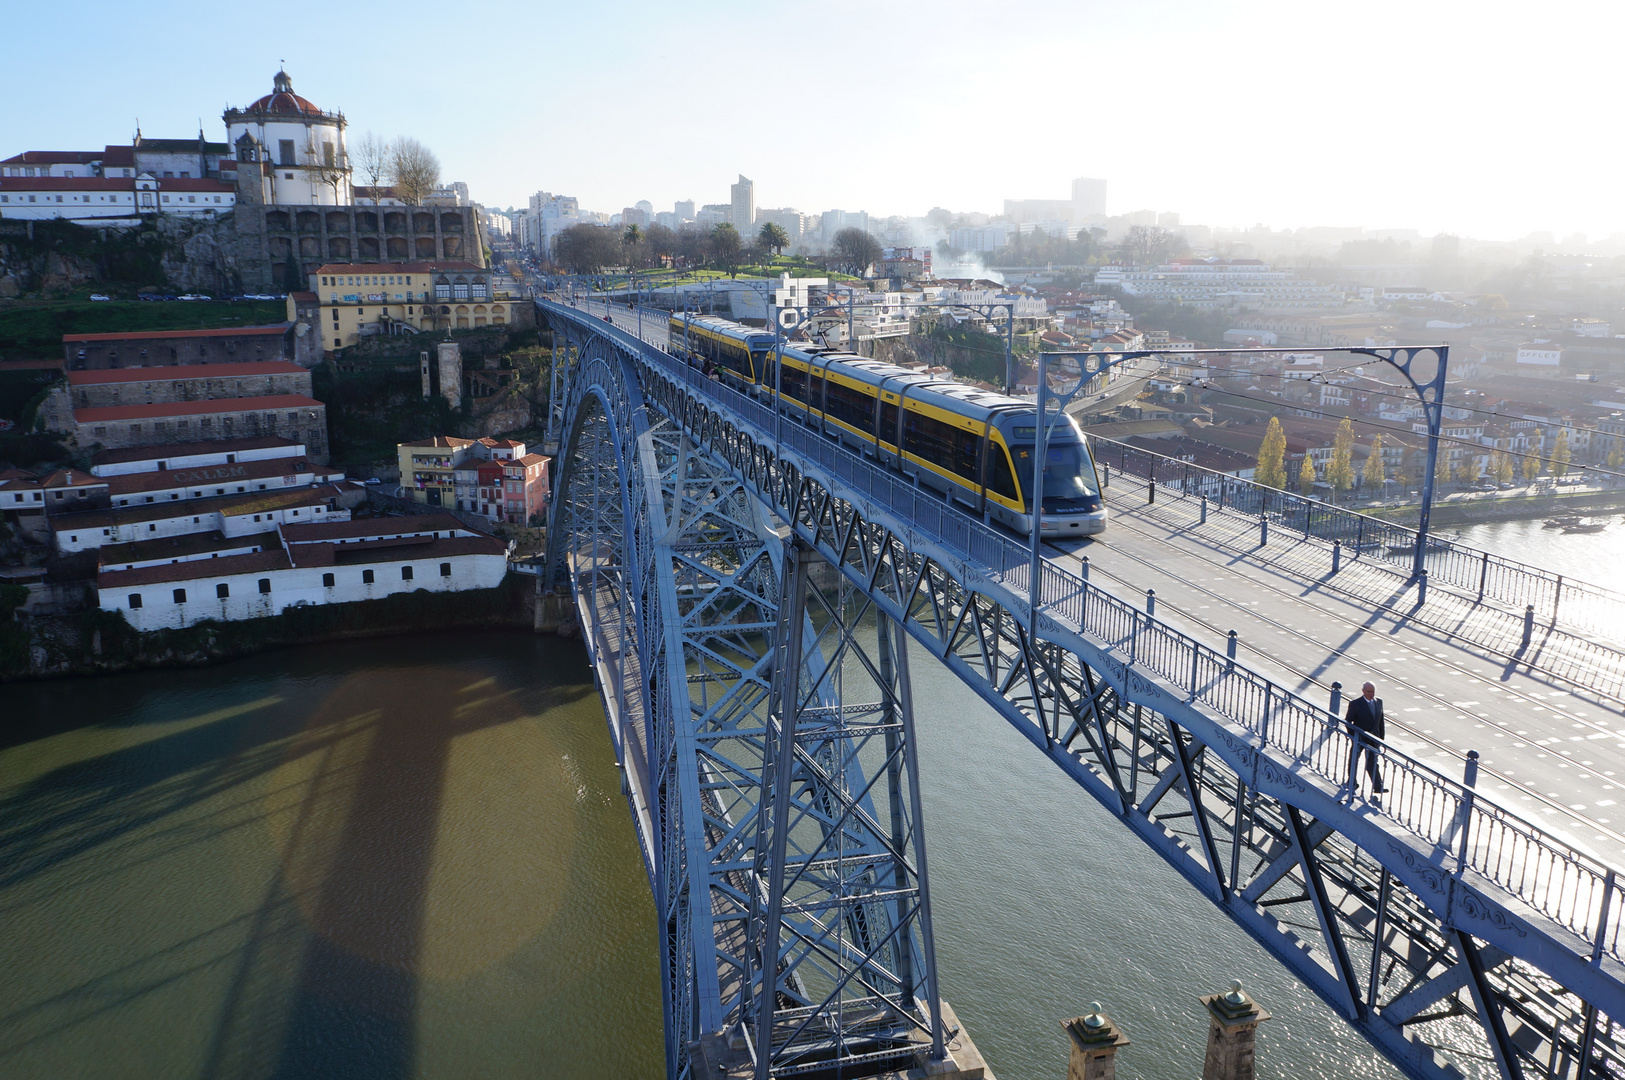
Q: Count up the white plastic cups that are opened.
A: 0